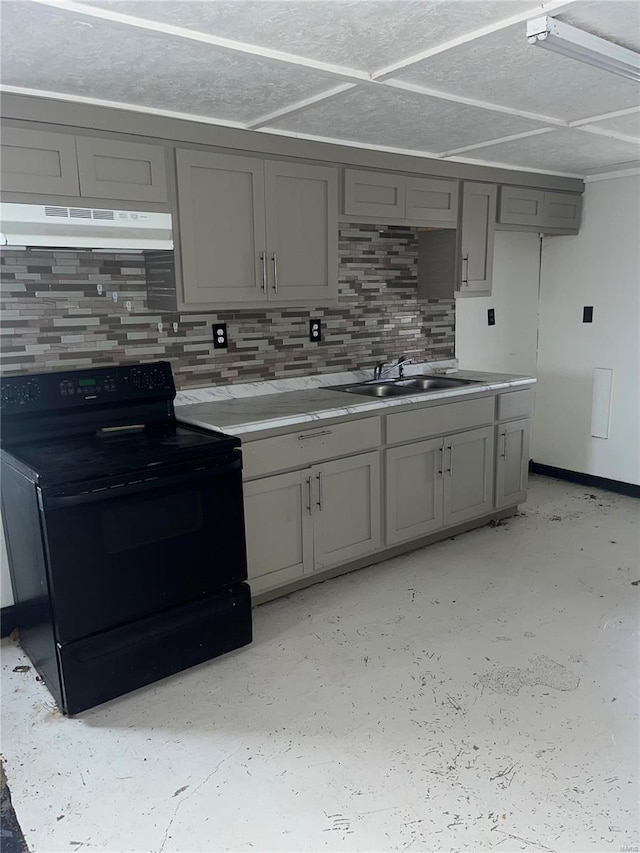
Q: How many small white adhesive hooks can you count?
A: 5